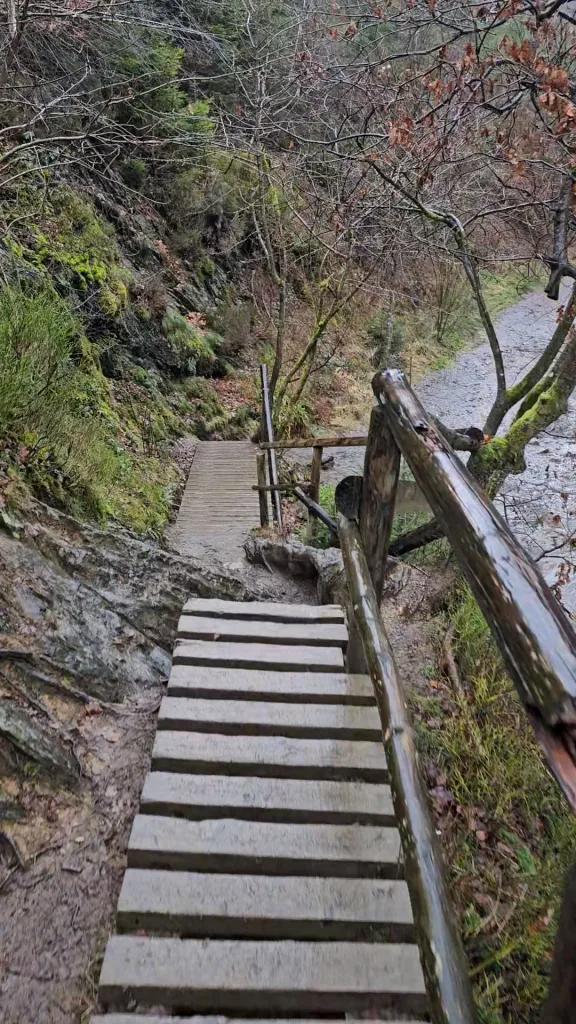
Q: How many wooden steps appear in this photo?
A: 11